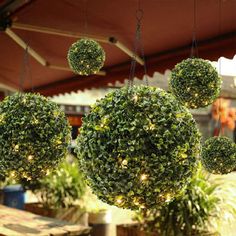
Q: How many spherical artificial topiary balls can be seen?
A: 5